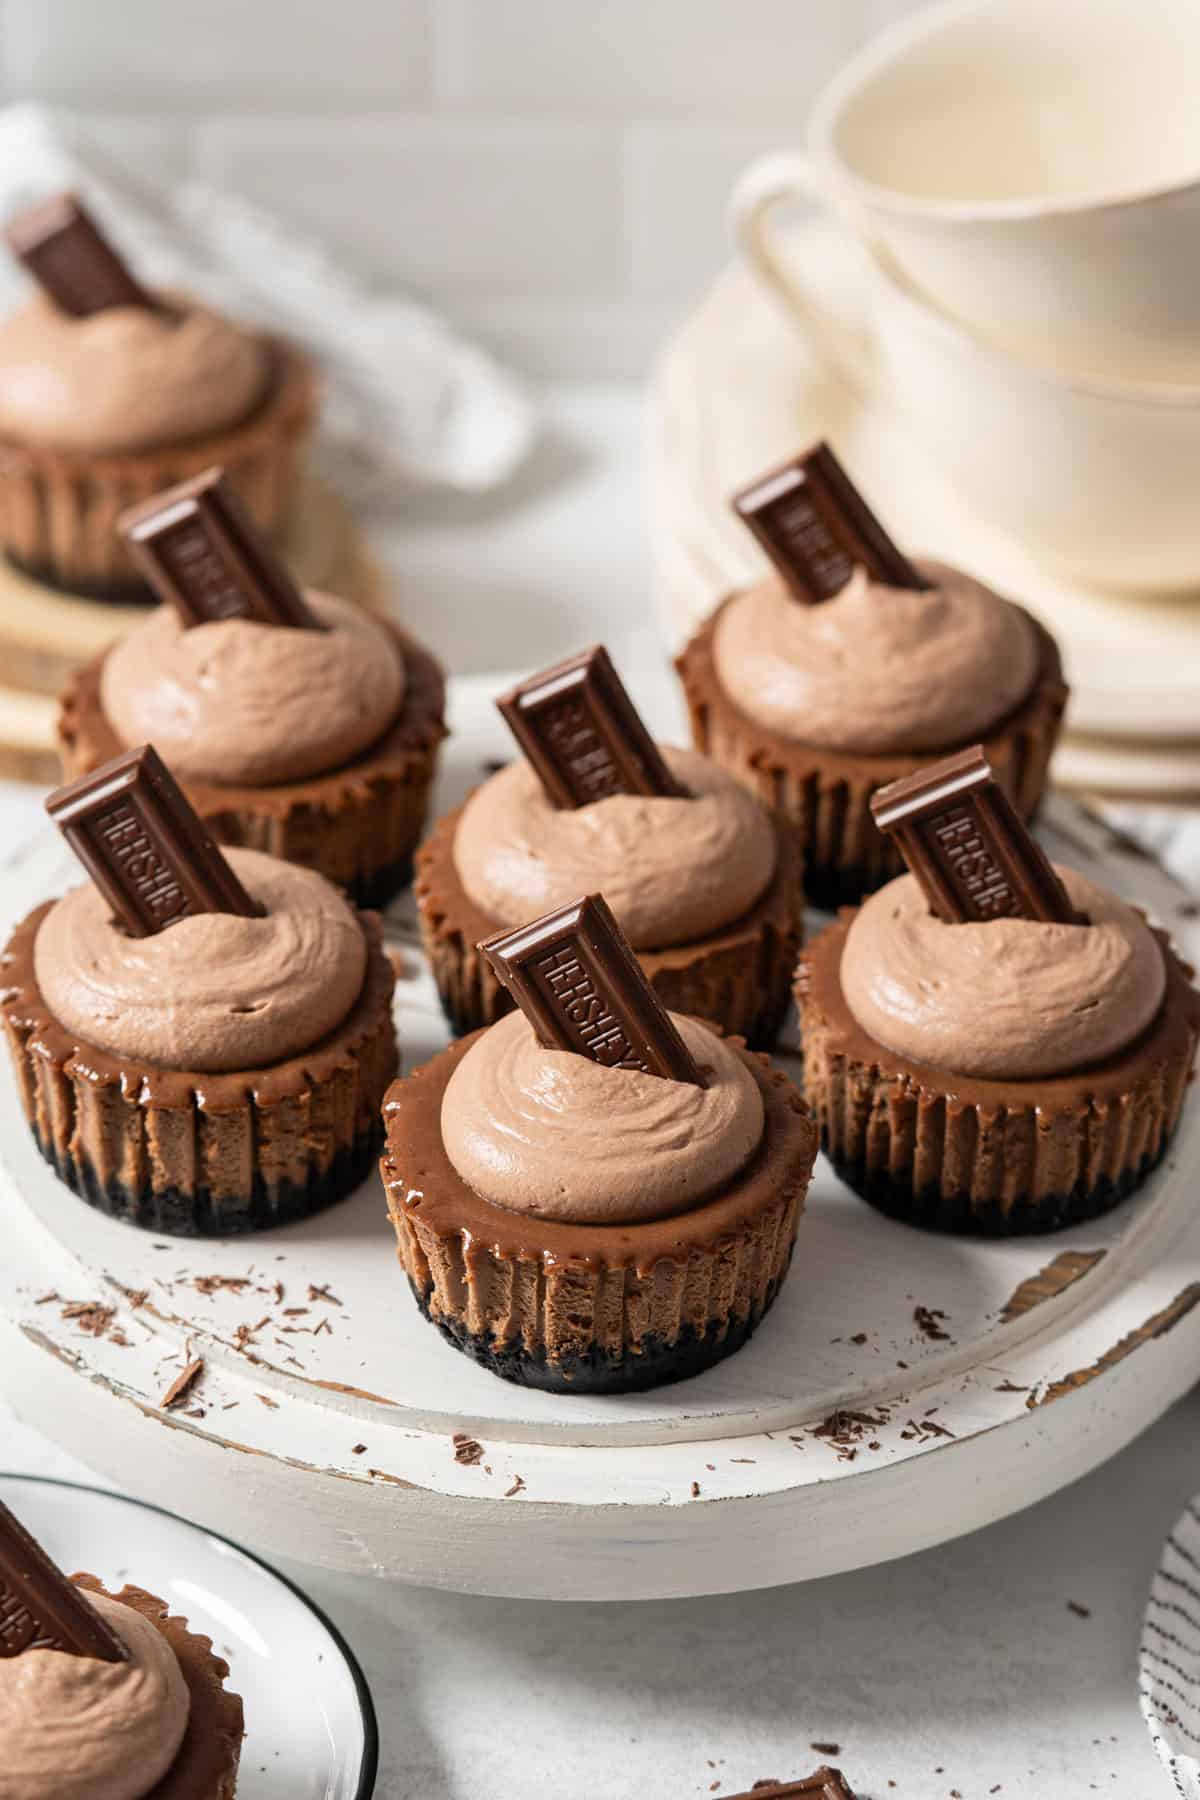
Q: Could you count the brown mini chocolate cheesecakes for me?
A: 8